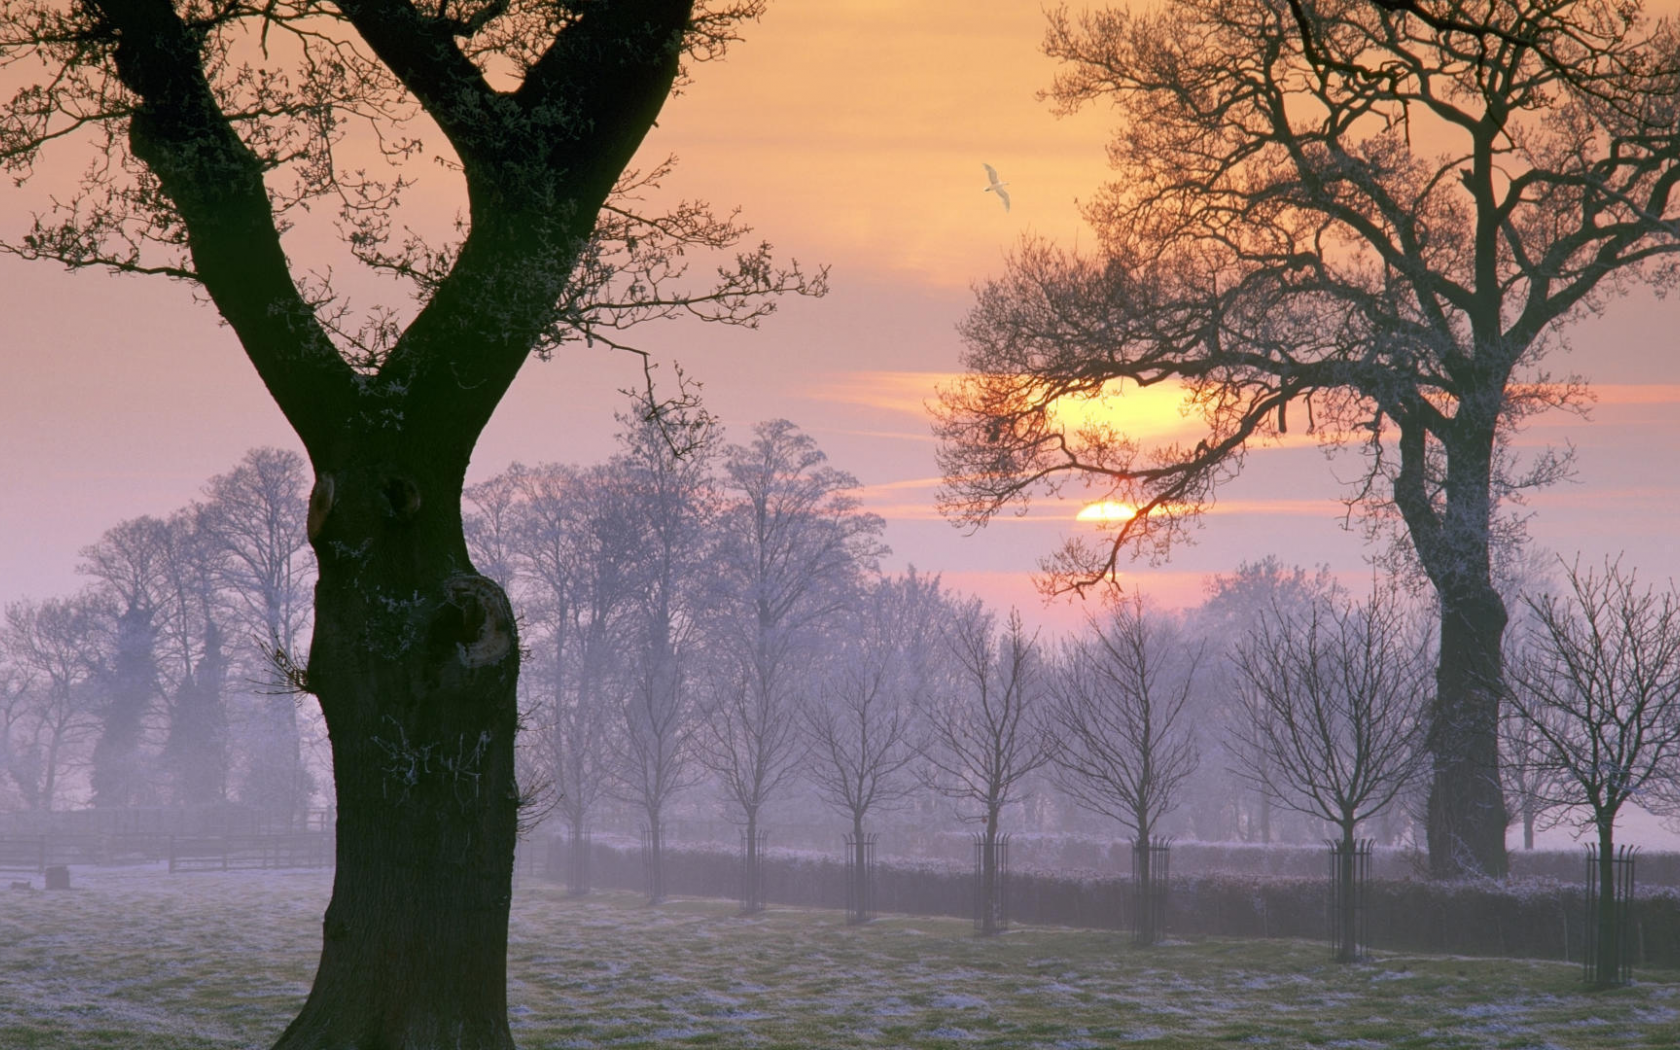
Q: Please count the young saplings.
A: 8